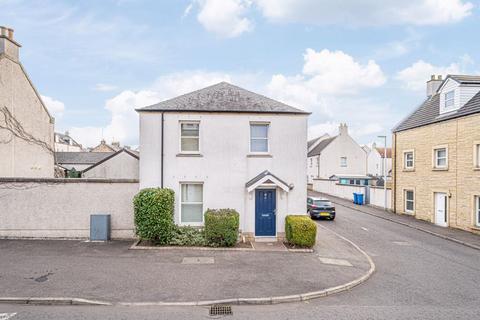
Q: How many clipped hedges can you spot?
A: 3